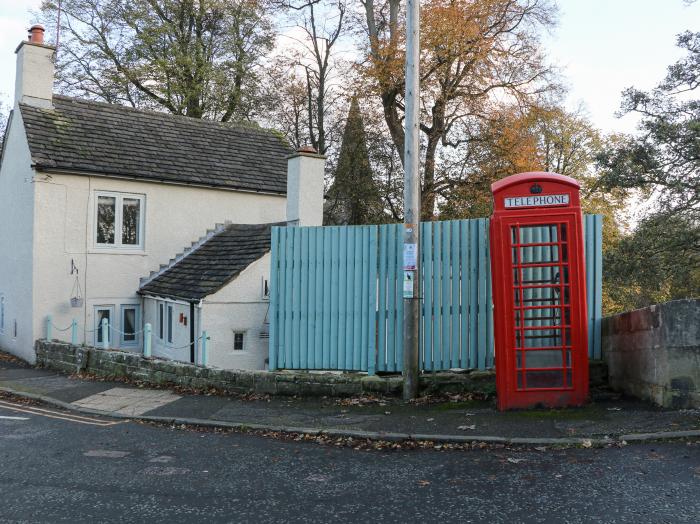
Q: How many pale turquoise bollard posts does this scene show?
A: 5